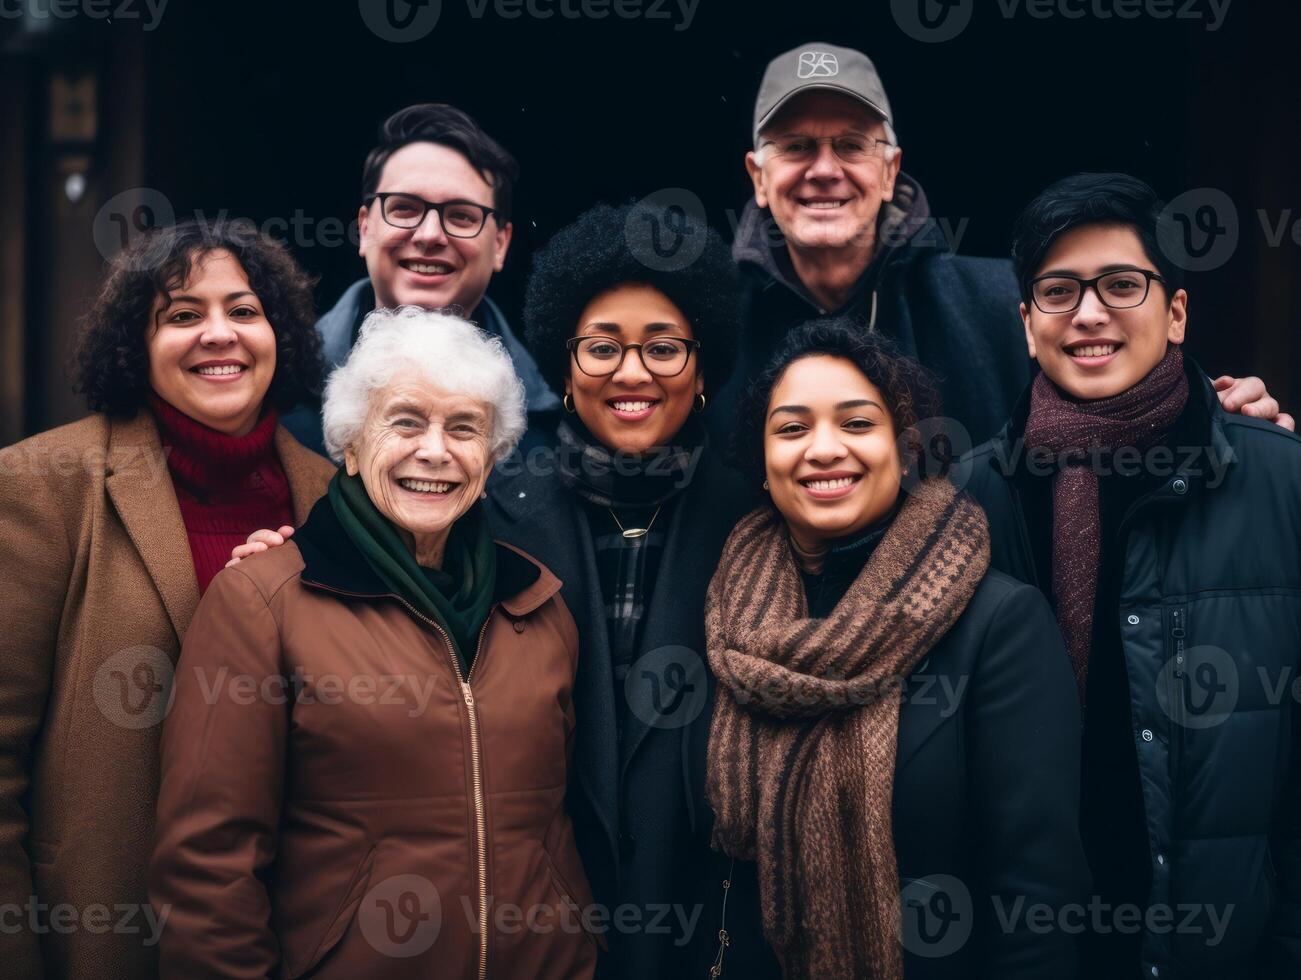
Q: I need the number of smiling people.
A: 7